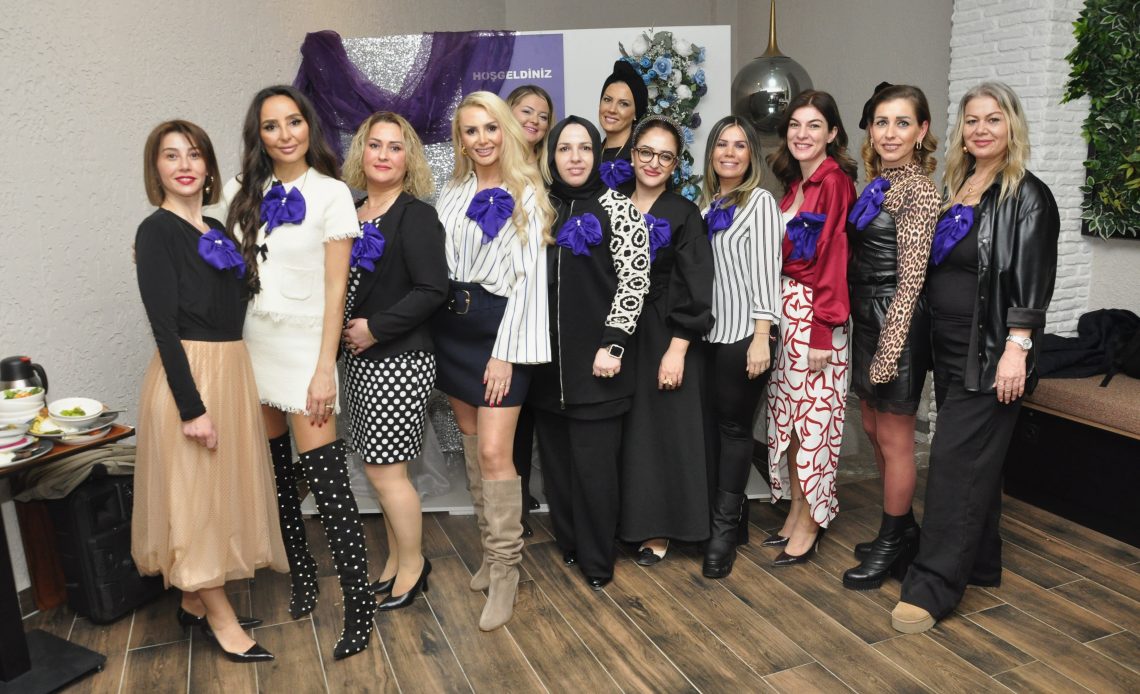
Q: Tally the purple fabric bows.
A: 11